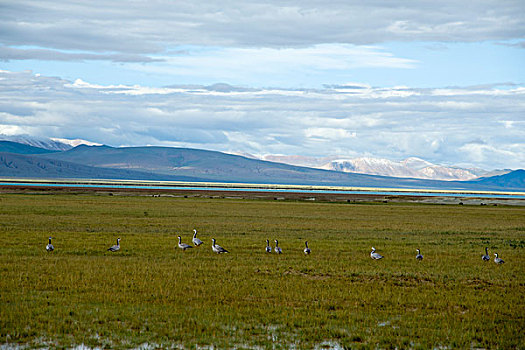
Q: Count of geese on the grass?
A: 12